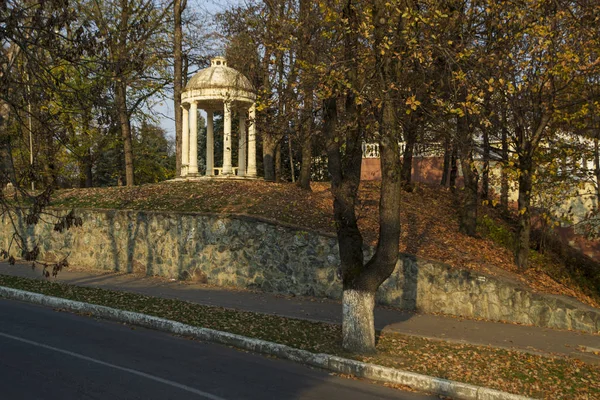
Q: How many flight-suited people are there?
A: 0